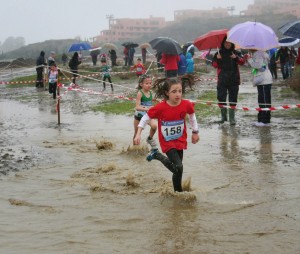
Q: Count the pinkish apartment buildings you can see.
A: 3